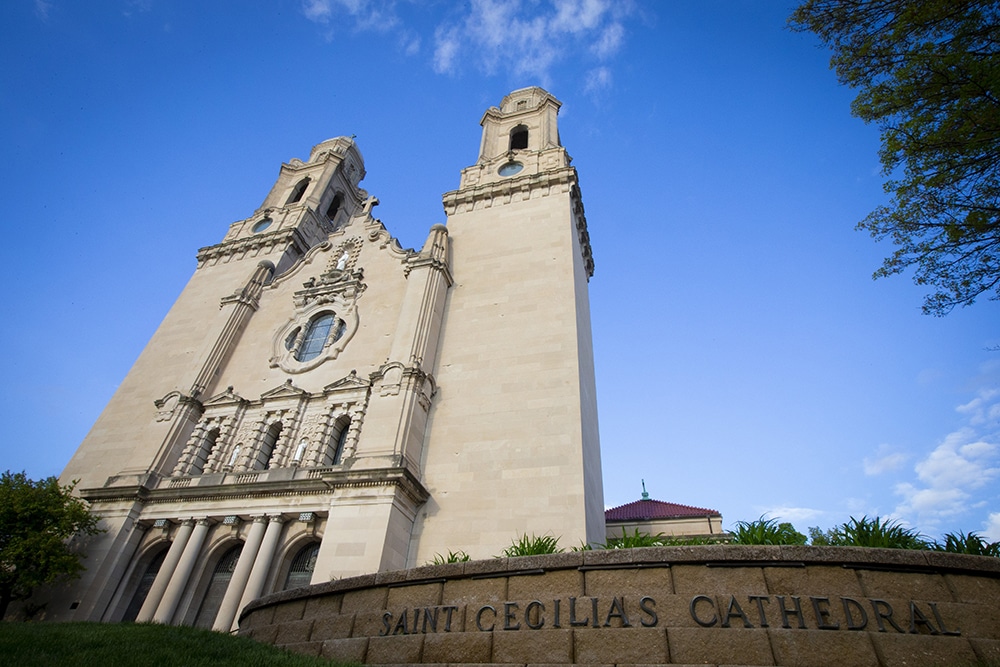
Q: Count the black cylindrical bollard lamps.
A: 0